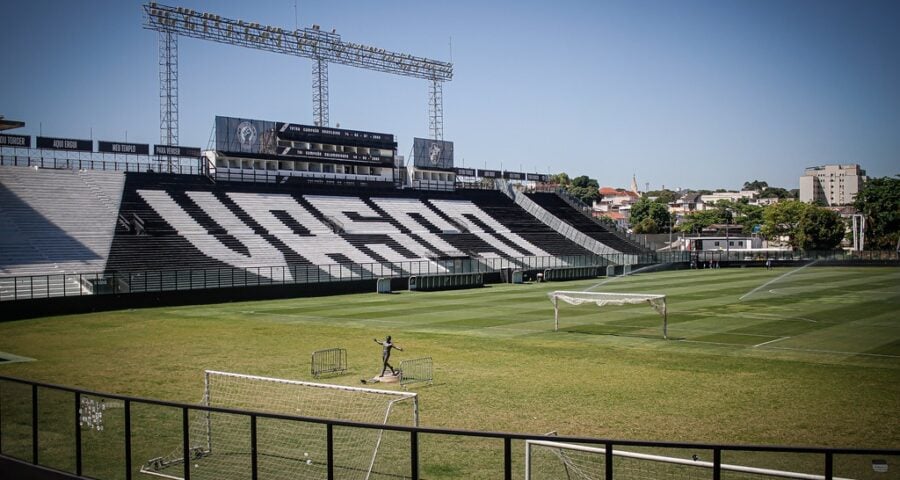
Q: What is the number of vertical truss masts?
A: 3